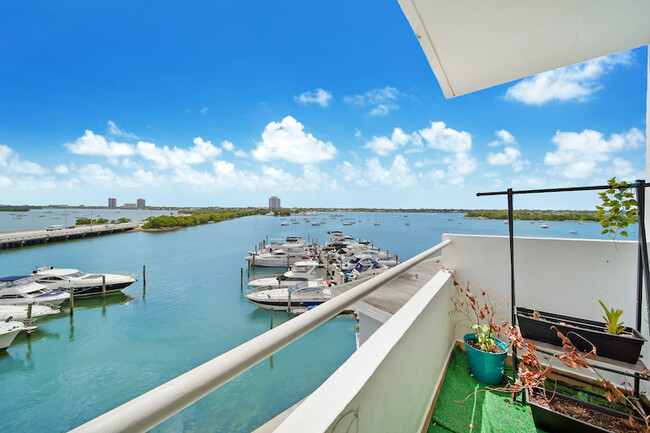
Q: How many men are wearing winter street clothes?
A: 0